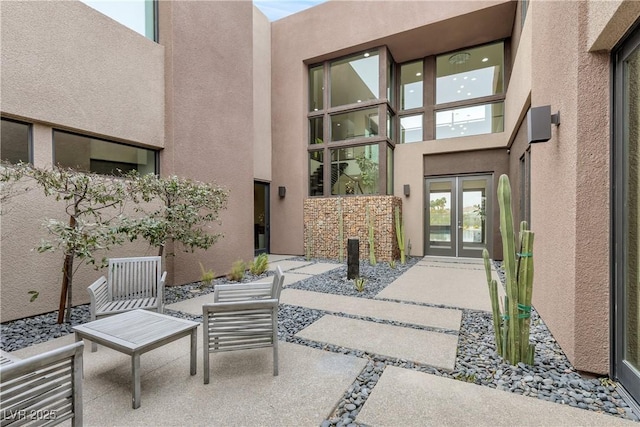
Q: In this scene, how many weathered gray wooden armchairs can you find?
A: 3